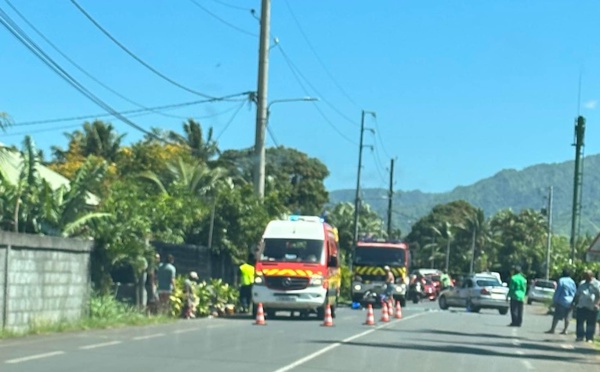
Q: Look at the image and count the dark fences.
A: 1